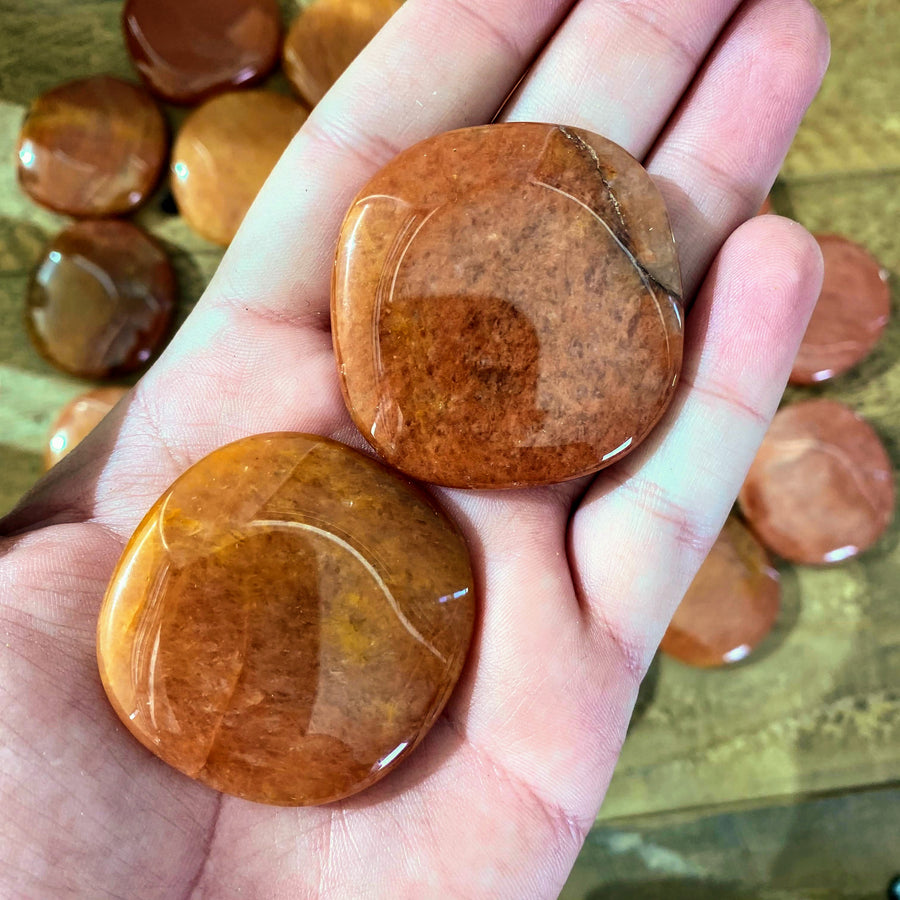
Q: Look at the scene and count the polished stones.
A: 11